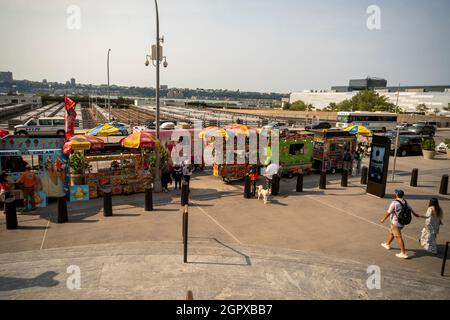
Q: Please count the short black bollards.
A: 13